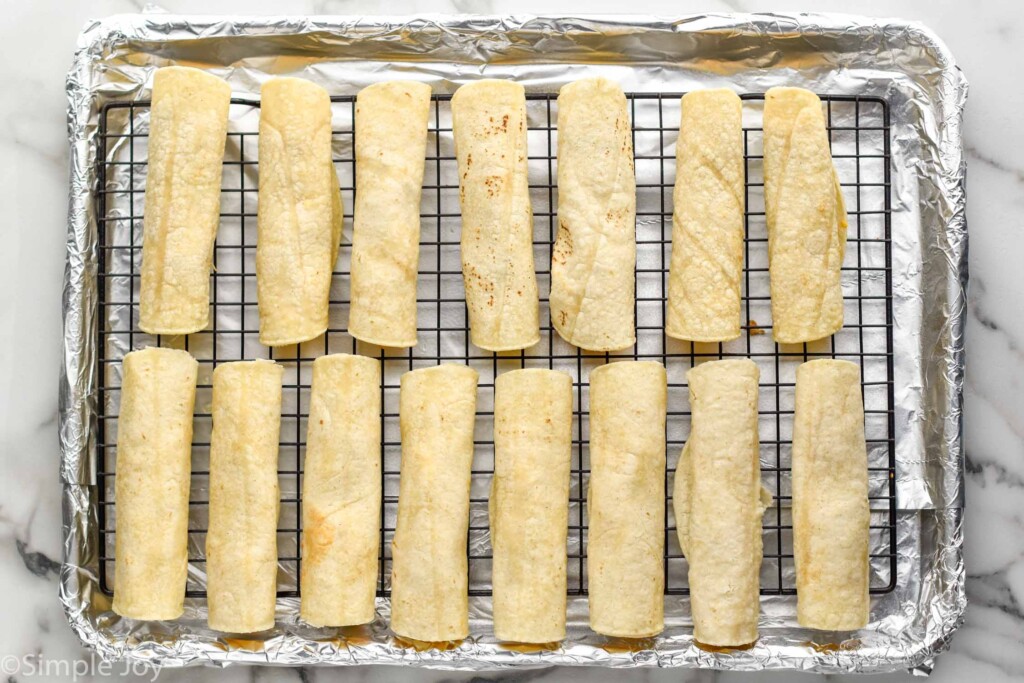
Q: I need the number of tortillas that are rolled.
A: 15